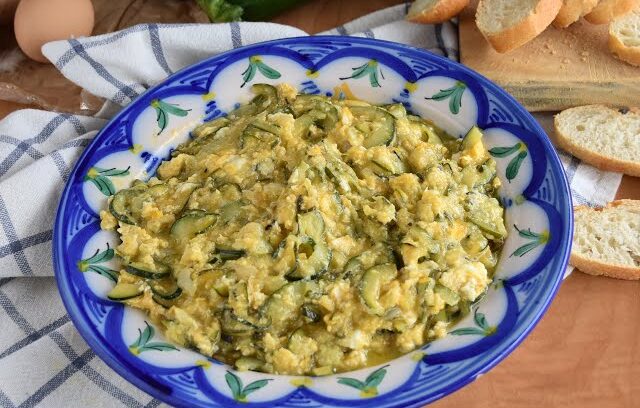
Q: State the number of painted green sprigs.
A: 12